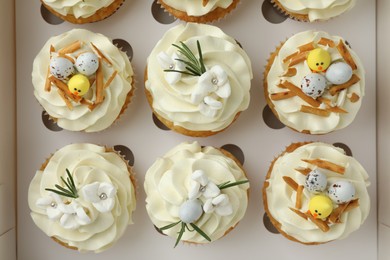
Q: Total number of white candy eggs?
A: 7